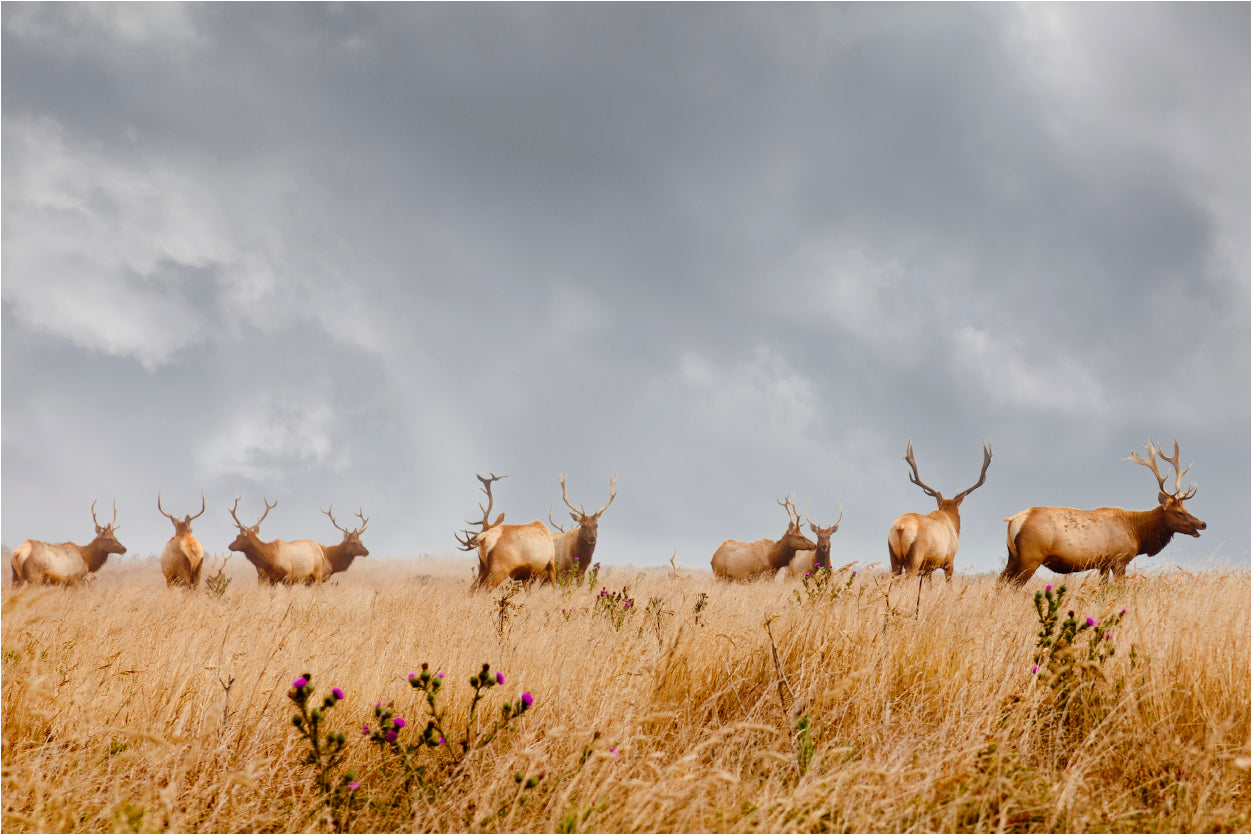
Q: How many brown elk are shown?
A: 10